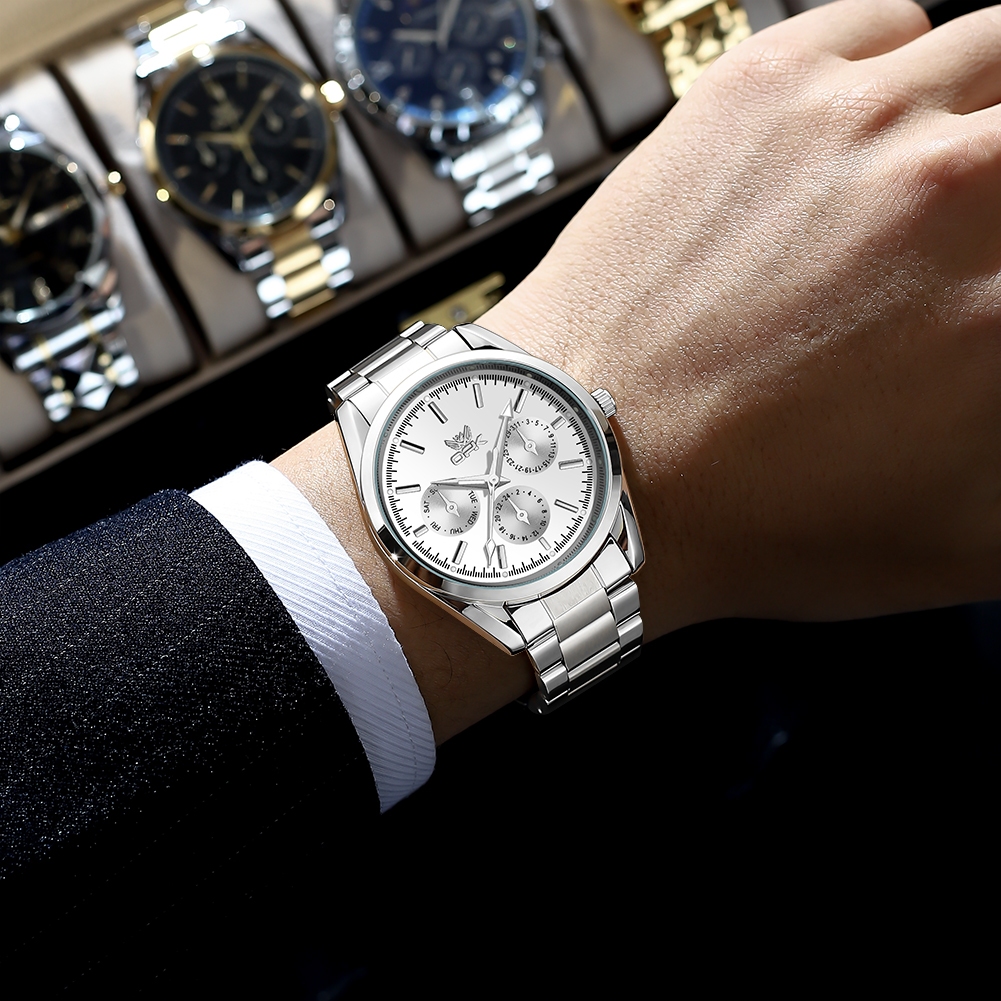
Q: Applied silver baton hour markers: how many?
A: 12